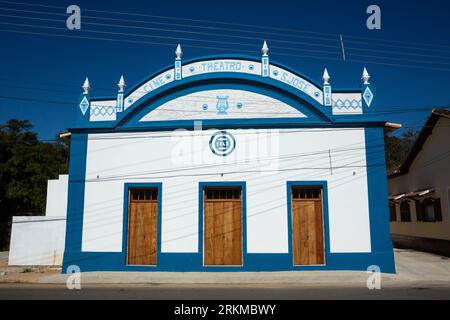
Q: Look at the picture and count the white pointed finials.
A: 6